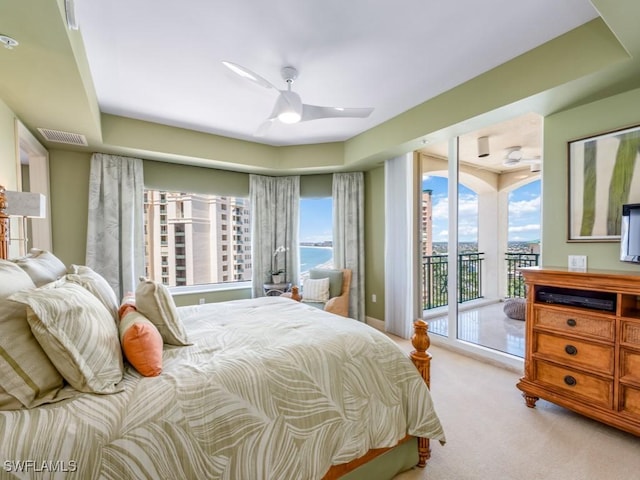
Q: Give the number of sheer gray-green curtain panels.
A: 3